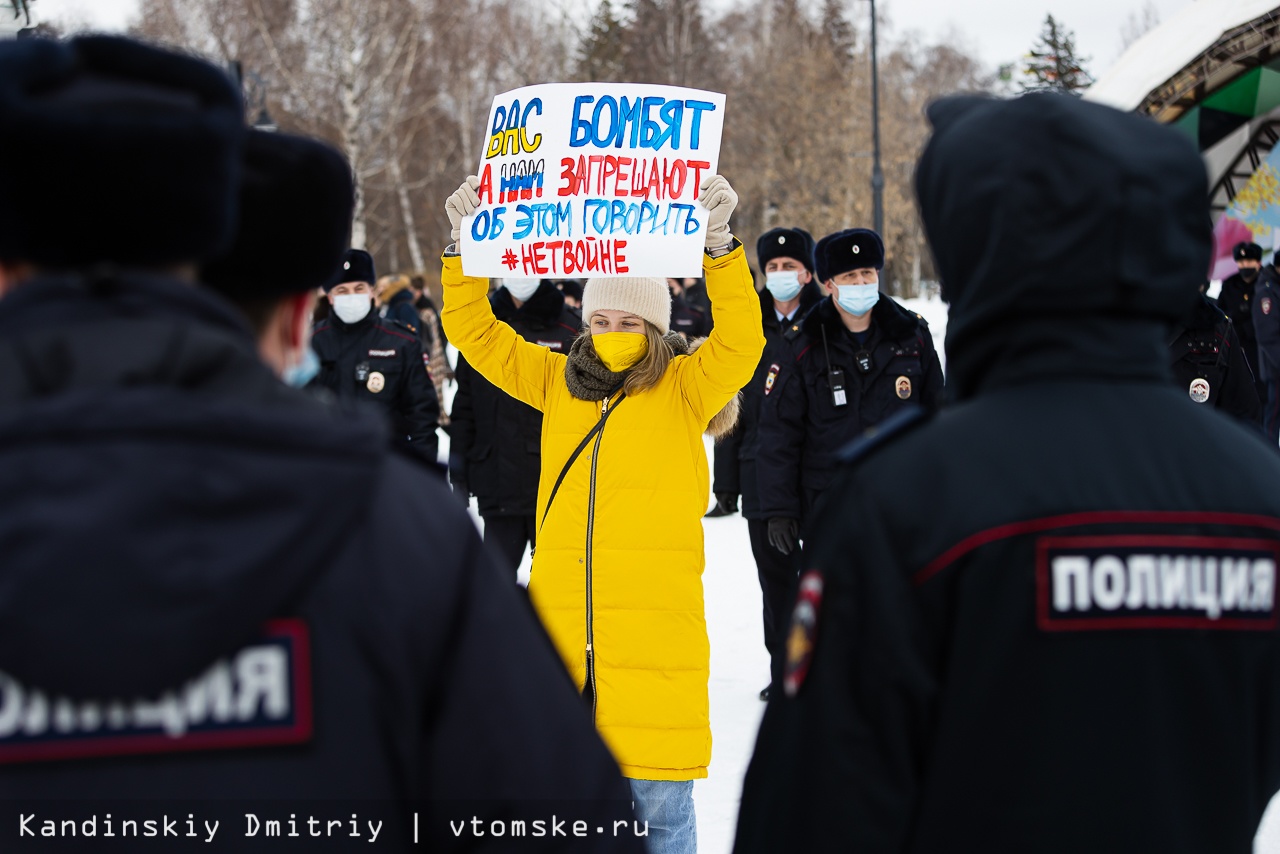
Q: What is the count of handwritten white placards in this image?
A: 1